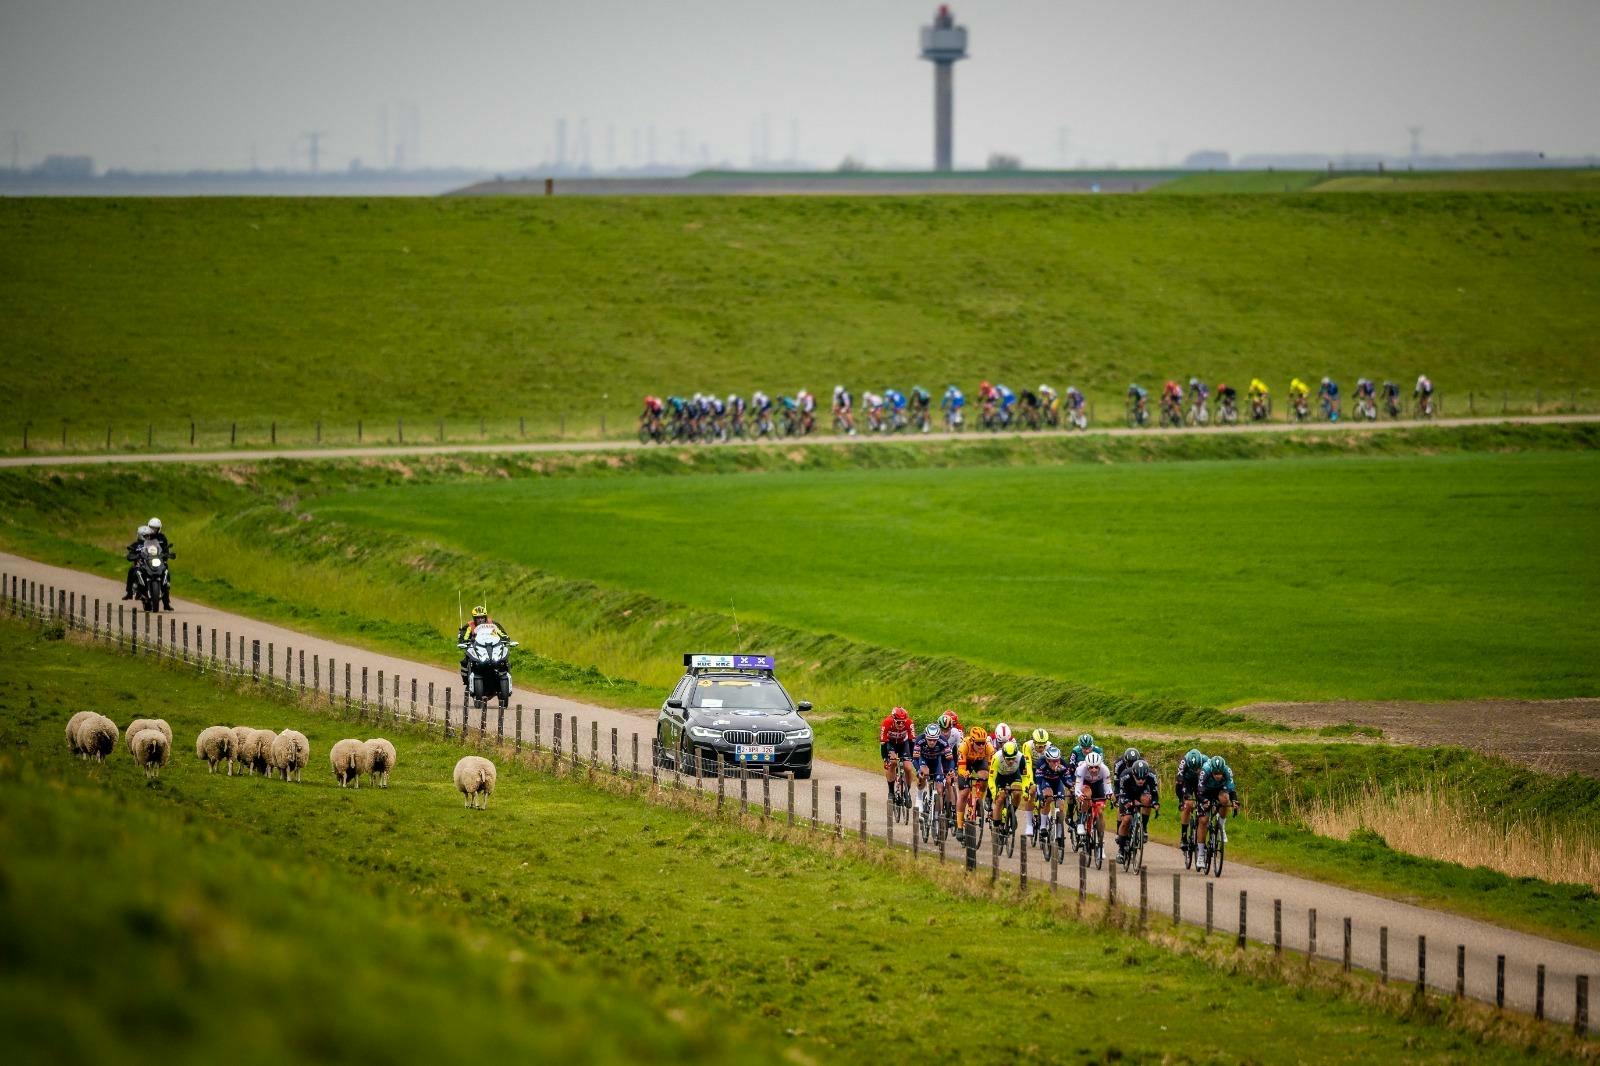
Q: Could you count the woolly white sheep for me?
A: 11